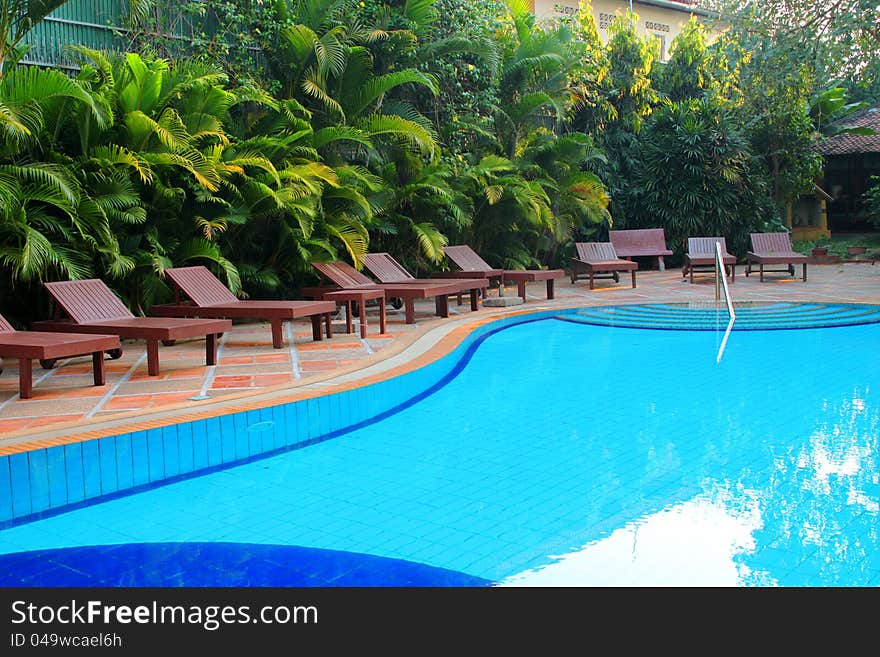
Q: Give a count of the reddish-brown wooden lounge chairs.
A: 9